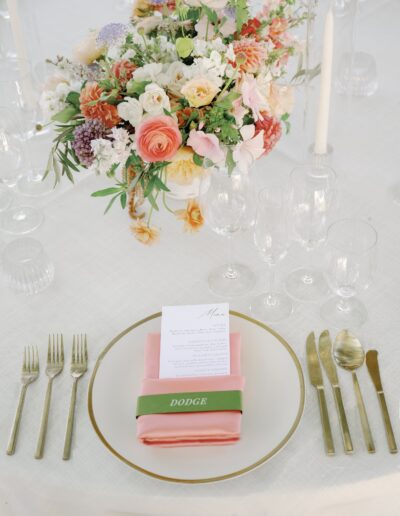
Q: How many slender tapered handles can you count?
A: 7